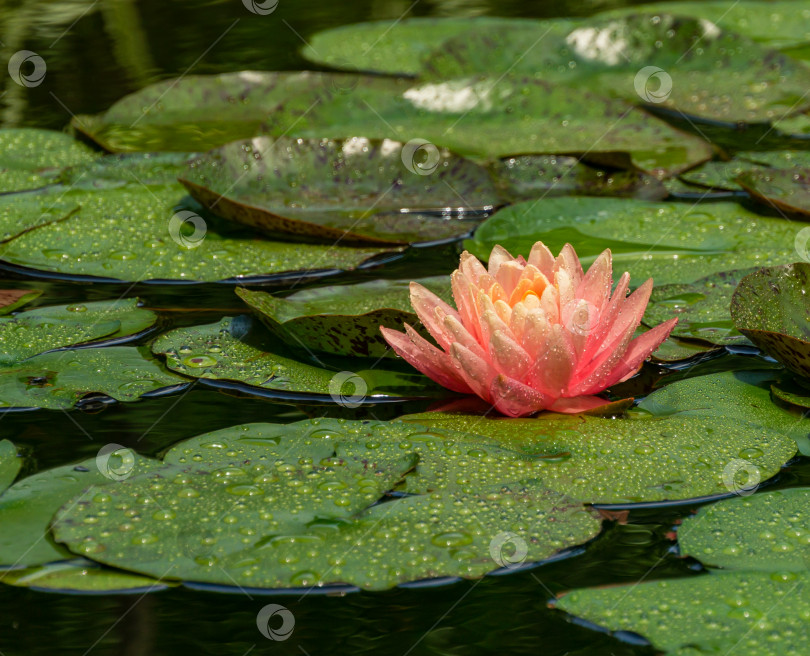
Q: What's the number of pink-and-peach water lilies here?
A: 1